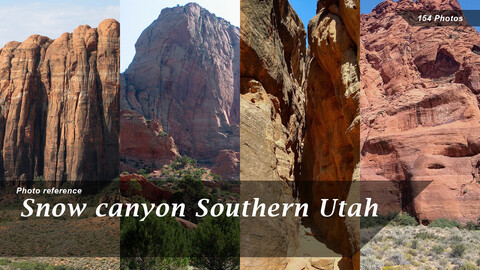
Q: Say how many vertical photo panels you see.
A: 4